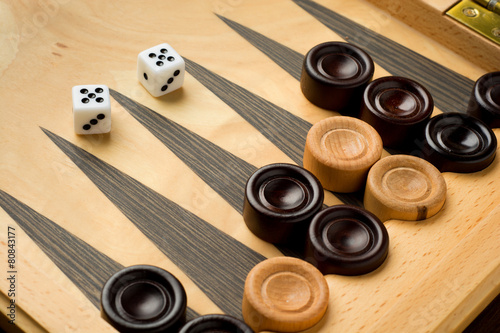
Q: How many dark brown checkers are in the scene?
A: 8